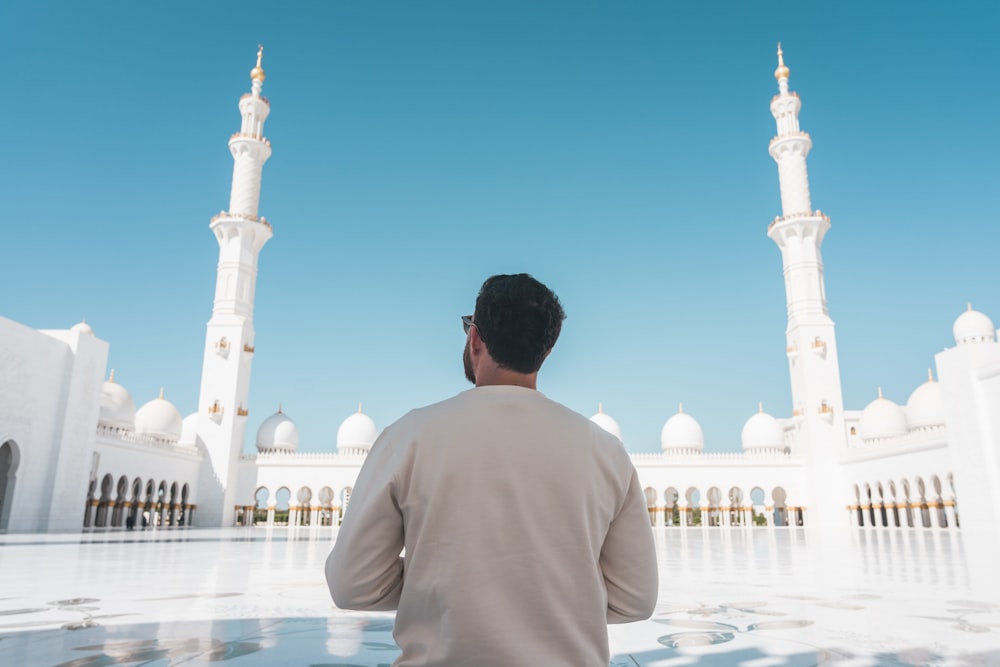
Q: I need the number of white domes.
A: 12